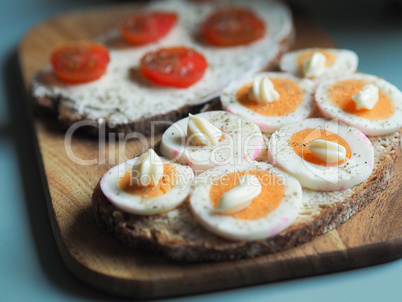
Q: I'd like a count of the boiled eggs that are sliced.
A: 7